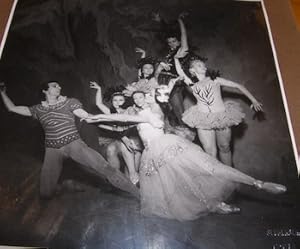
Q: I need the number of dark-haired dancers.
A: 5